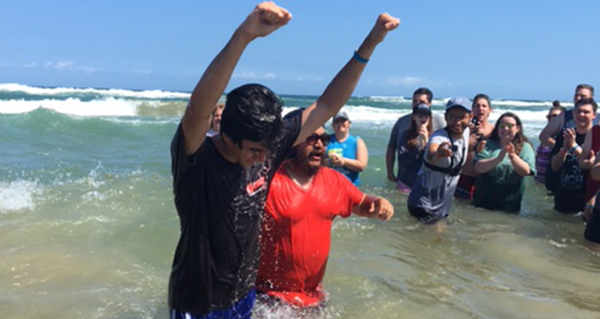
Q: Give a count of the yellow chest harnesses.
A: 0